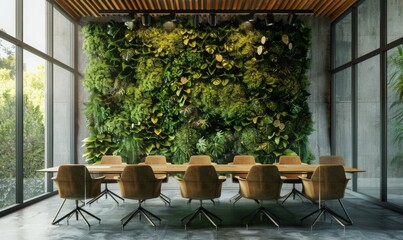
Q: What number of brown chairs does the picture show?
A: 11